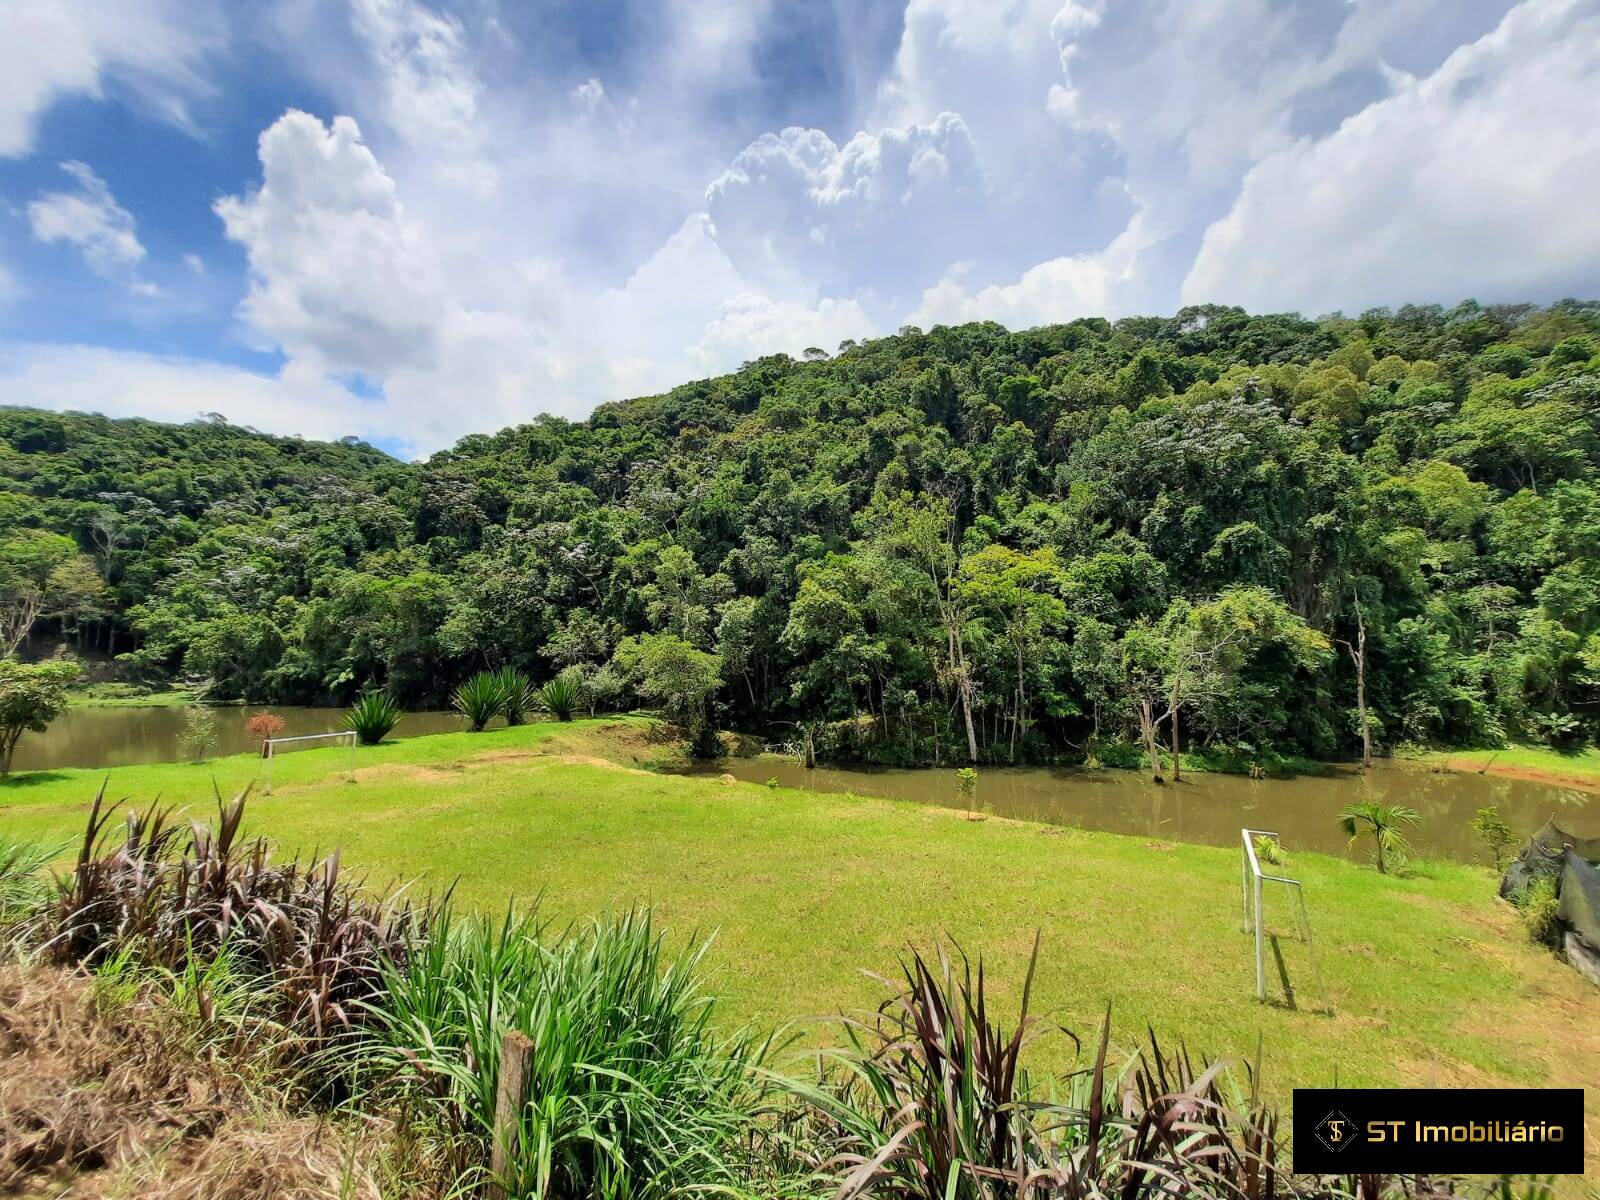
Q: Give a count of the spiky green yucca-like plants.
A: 4